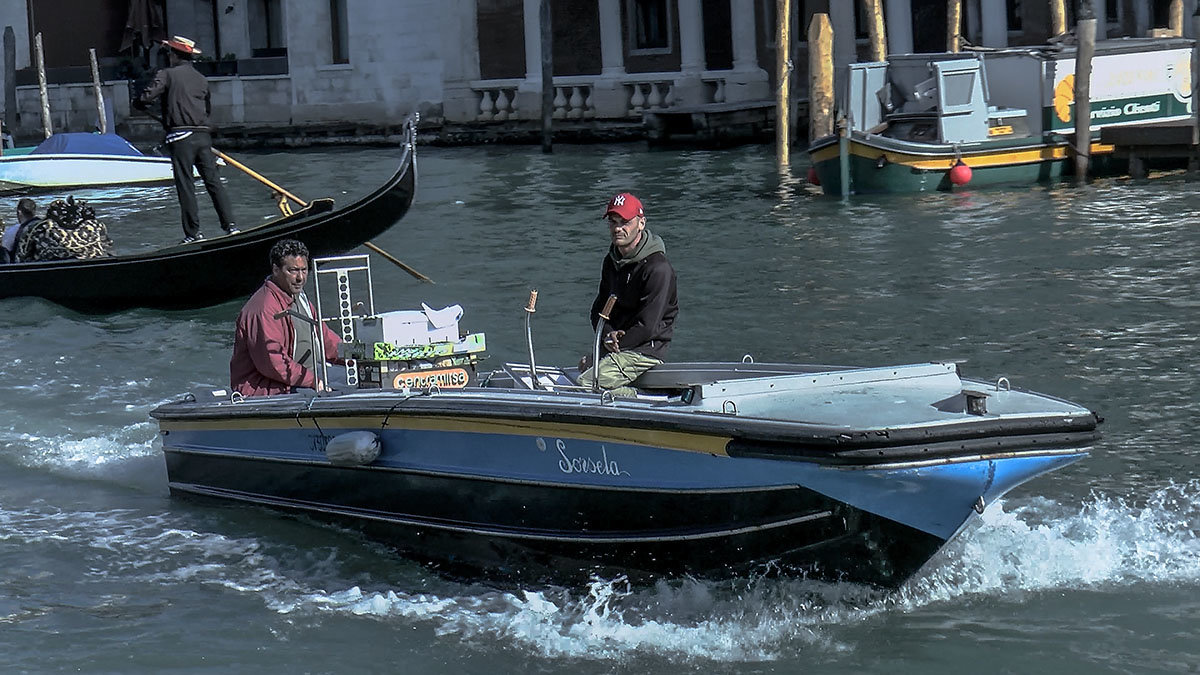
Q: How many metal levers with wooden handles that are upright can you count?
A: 2